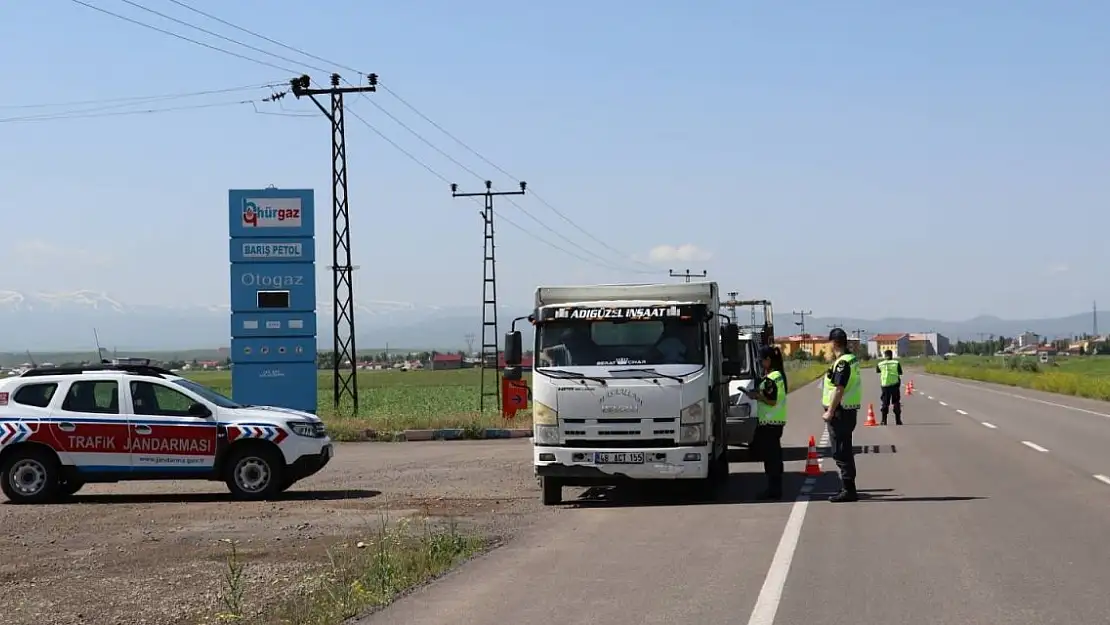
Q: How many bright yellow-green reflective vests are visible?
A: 3